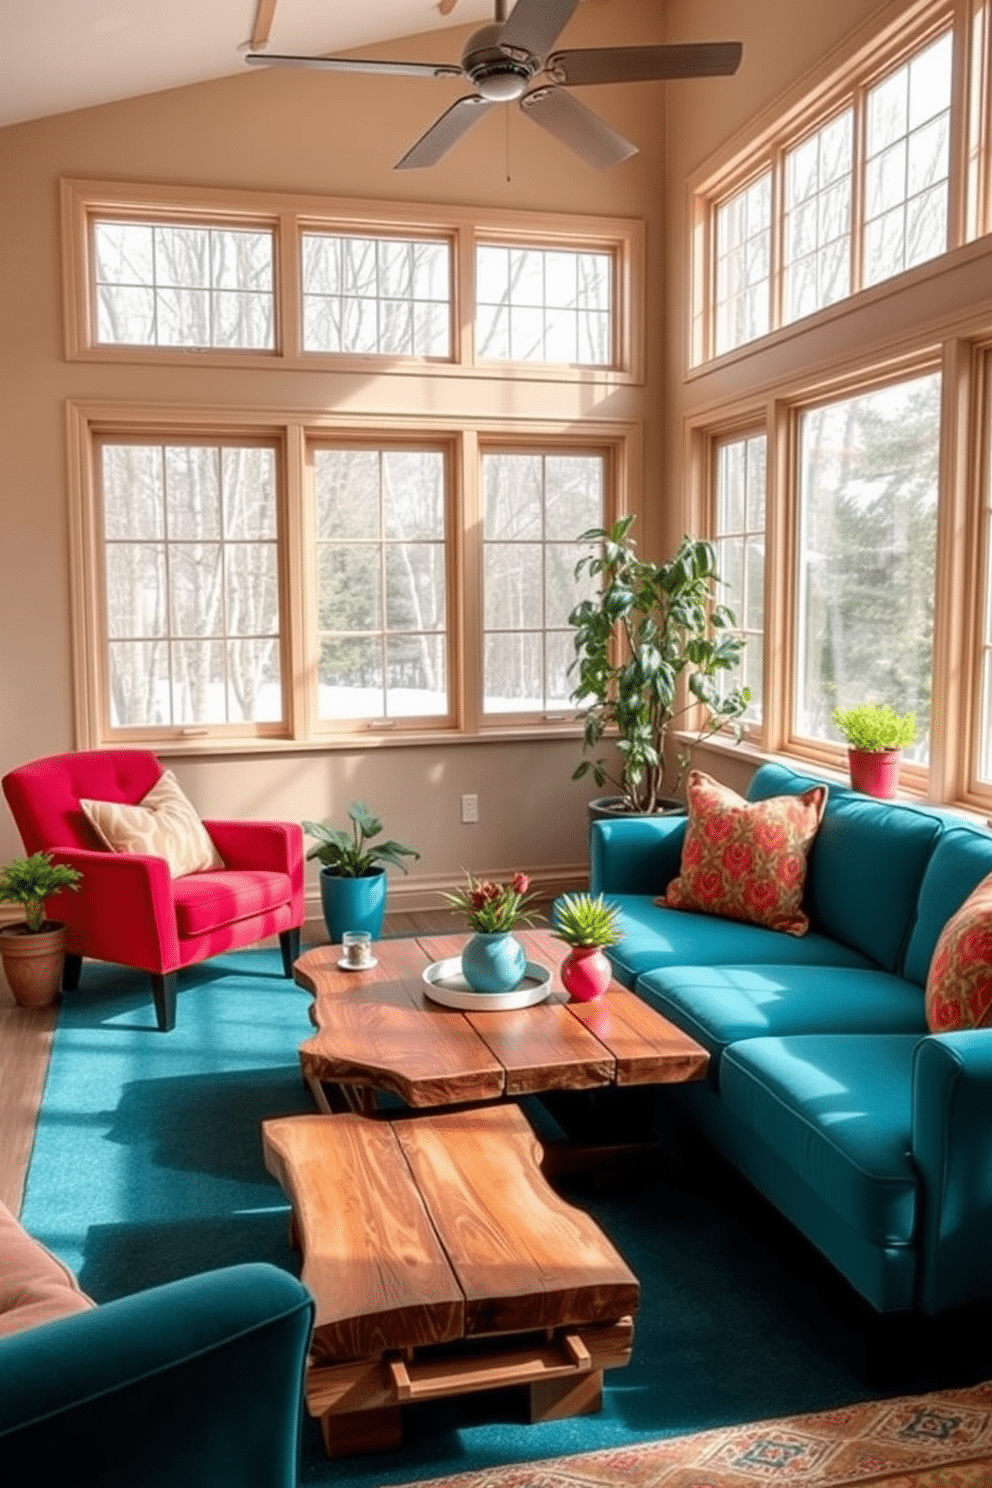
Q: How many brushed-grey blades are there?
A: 5